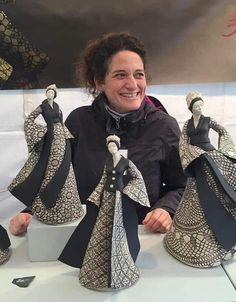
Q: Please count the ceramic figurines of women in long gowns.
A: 3